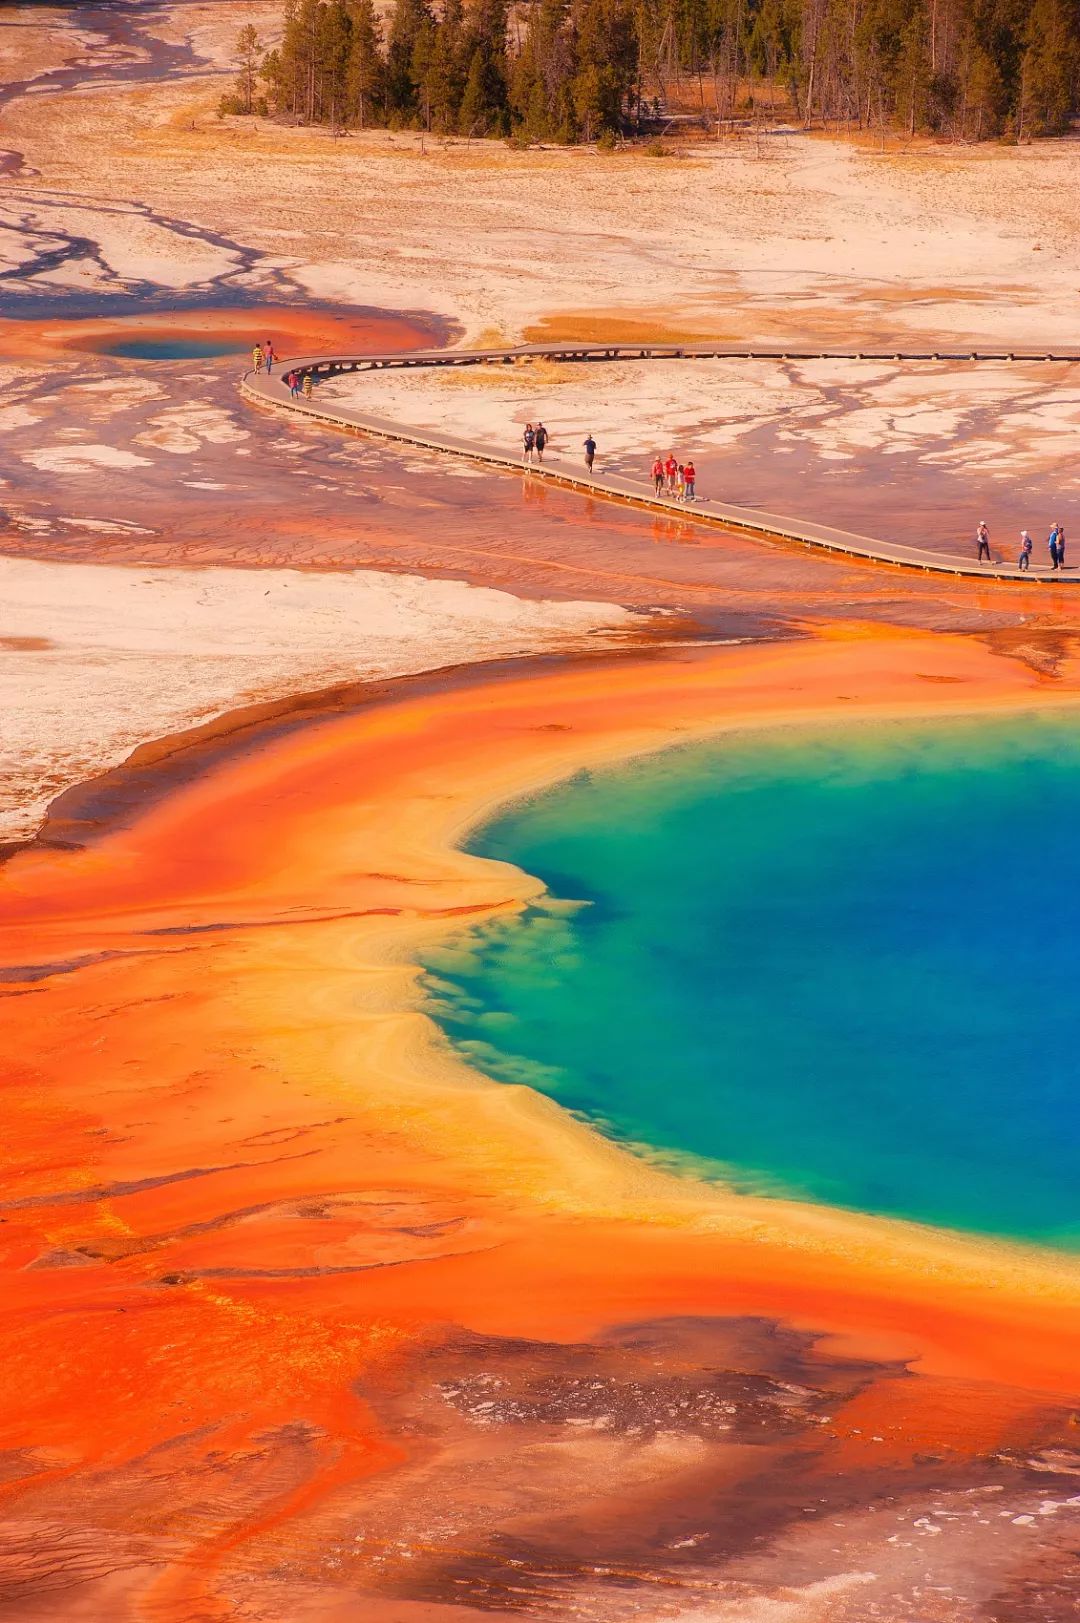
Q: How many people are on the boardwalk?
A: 15